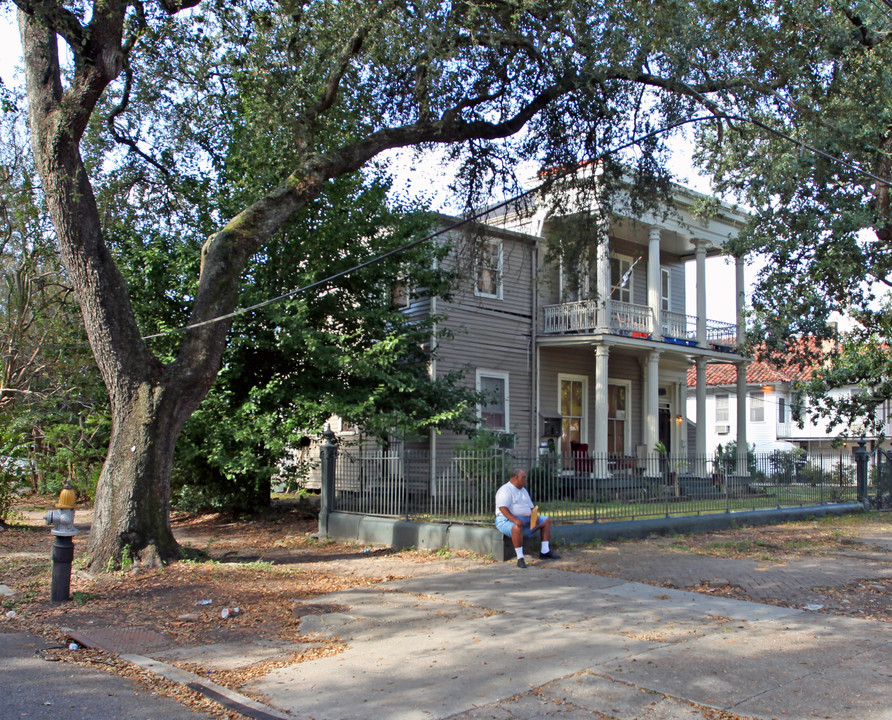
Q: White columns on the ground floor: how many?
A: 4